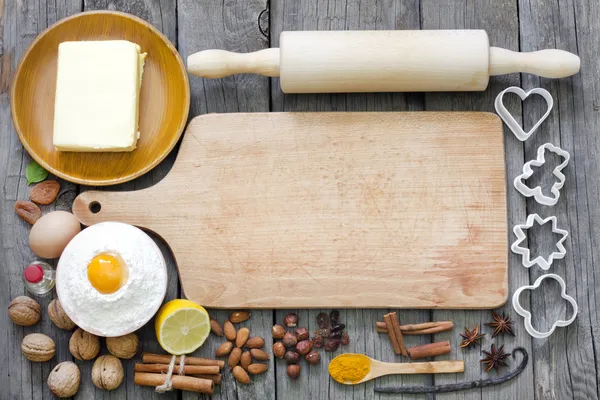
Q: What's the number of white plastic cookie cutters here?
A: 4